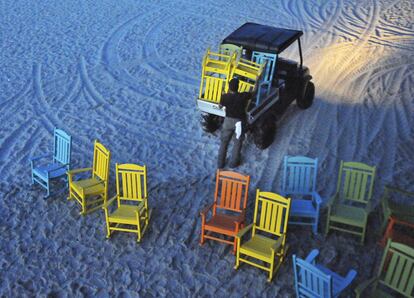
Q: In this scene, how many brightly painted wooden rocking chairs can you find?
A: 15